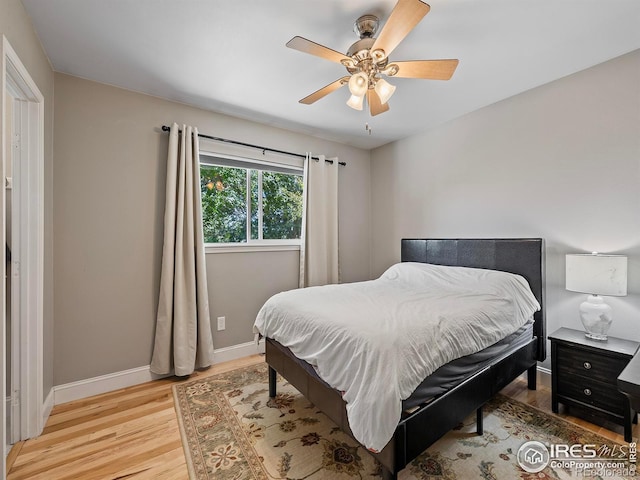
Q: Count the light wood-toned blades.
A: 5